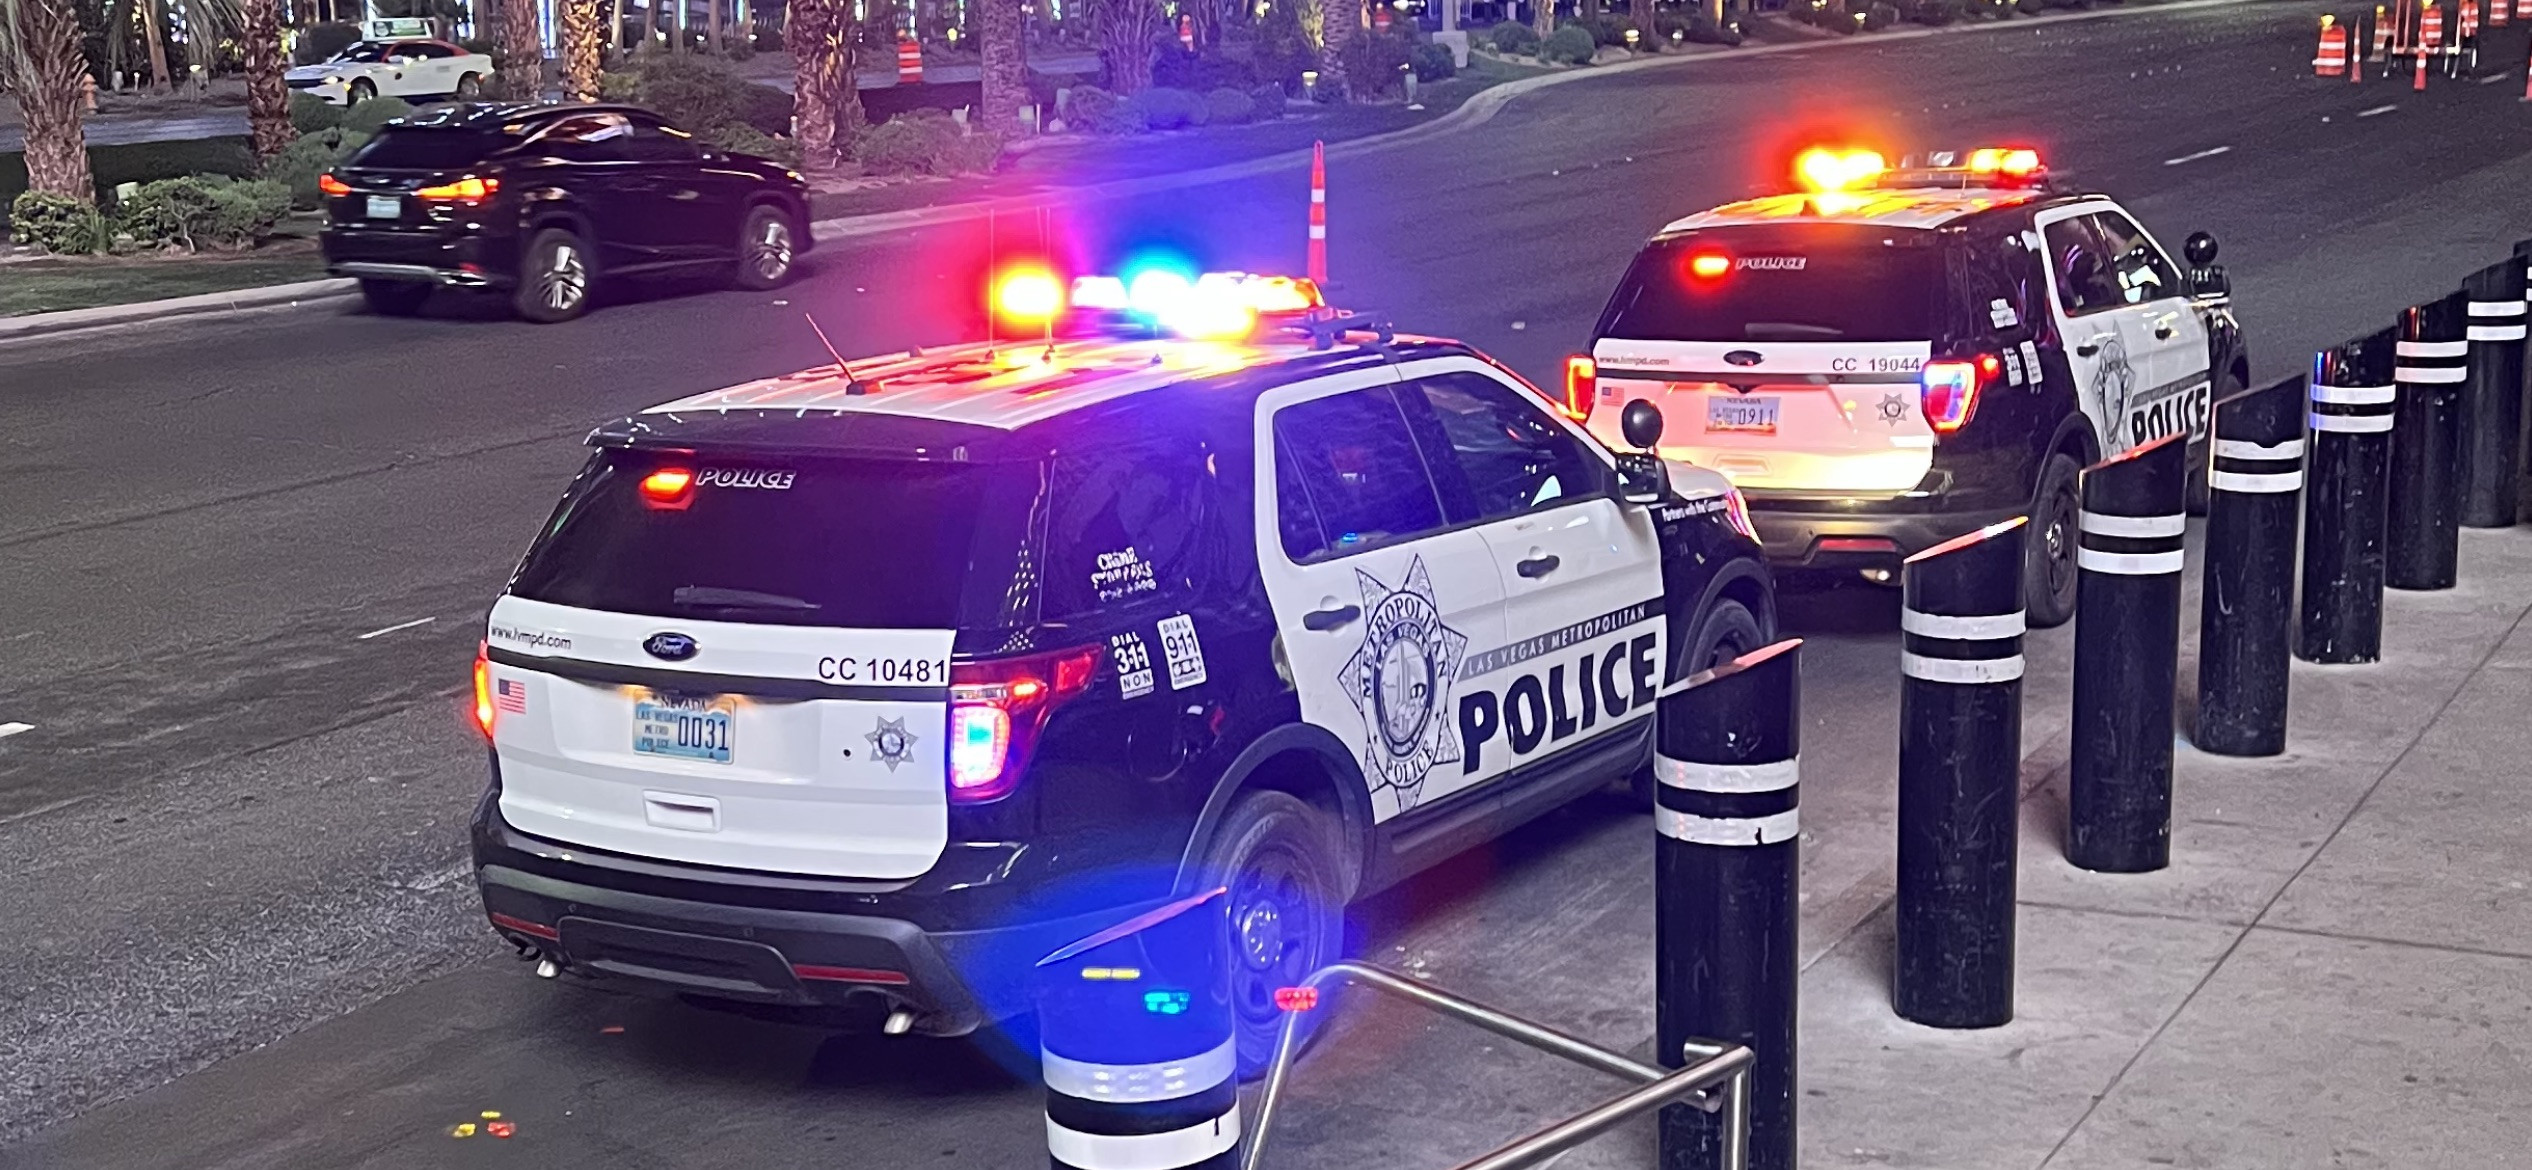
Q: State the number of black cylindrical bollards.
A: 9